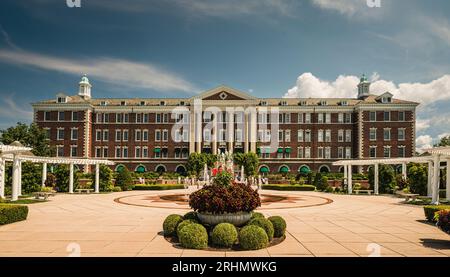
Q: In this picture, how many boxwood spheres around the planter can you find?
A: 9